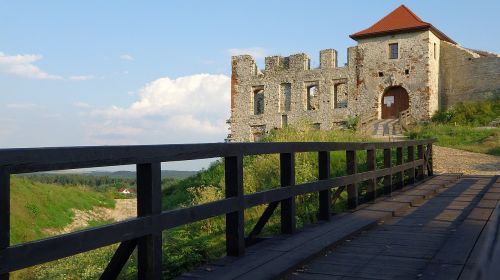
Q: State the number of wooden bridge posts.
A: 12